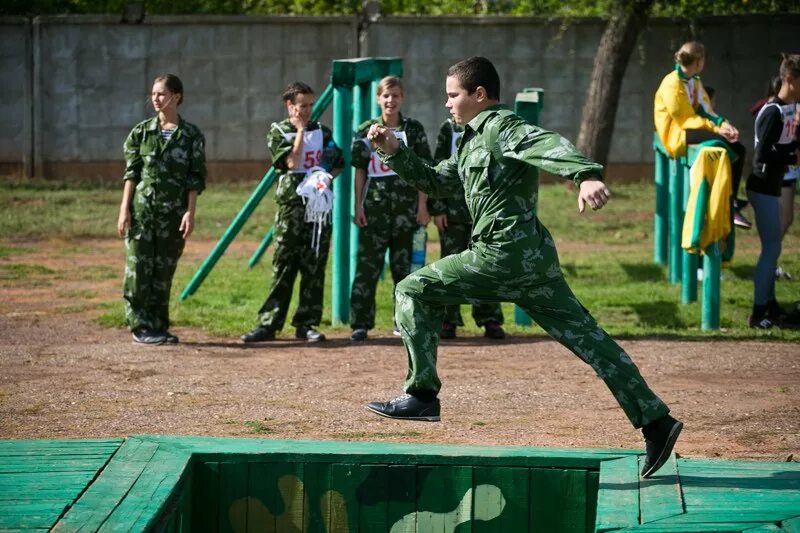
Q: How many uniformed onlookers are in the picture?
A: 4